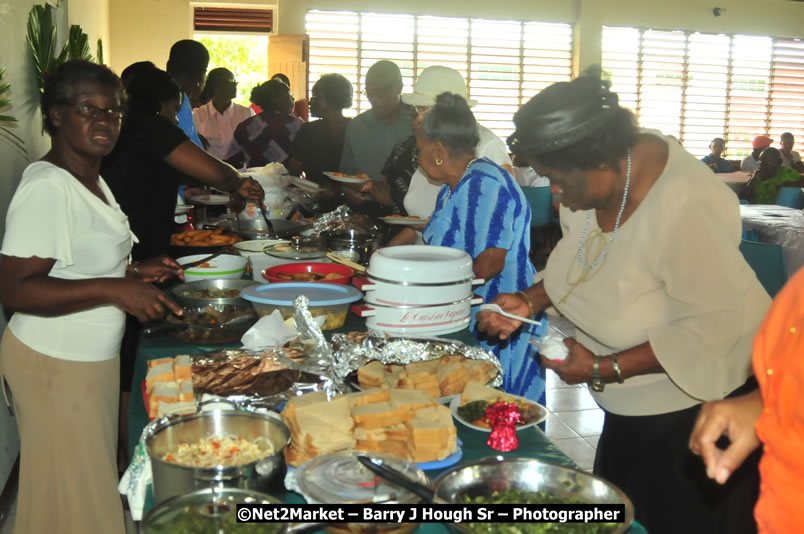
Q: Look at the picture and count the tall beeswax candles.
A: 0